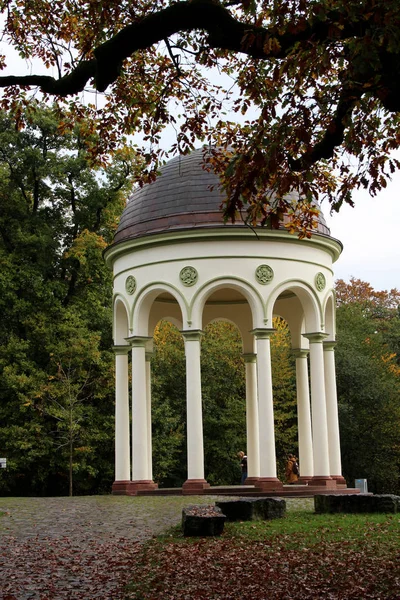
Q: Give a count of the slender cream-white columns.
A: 9